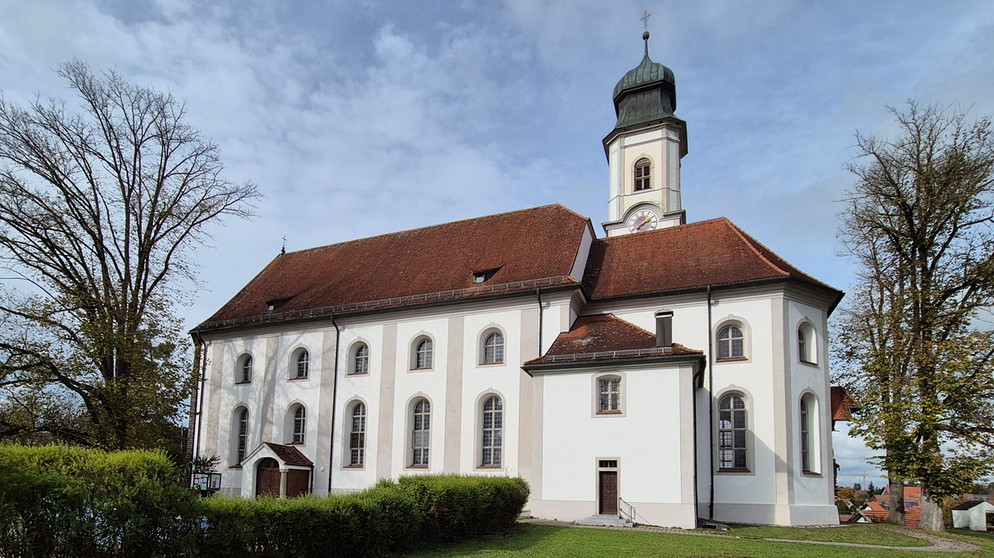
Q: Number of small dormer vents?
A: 2